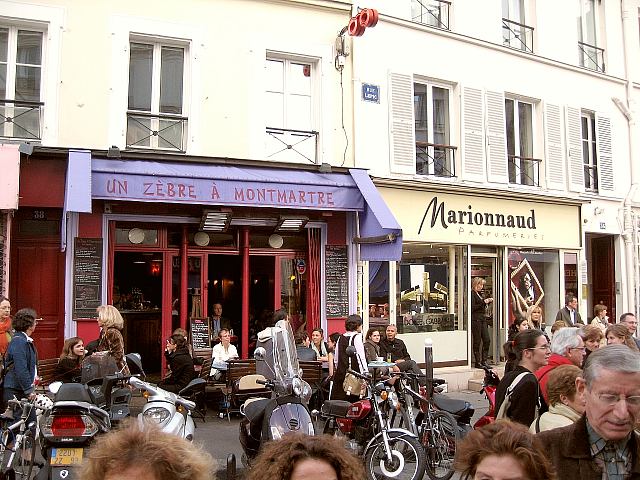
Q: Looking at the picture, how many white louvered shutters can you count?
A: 6